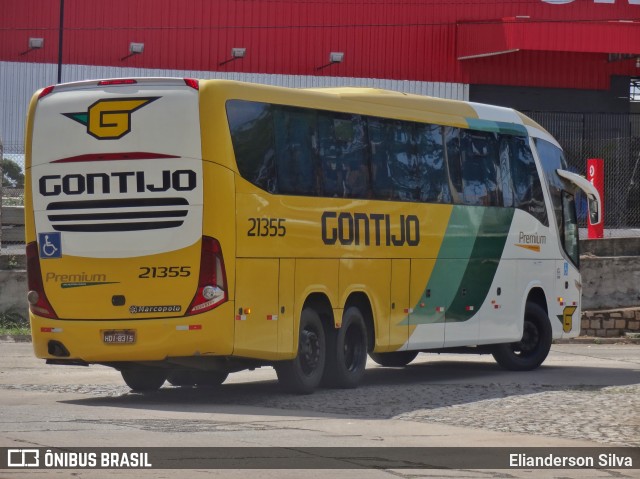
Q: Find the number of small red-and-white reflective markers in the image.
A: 10